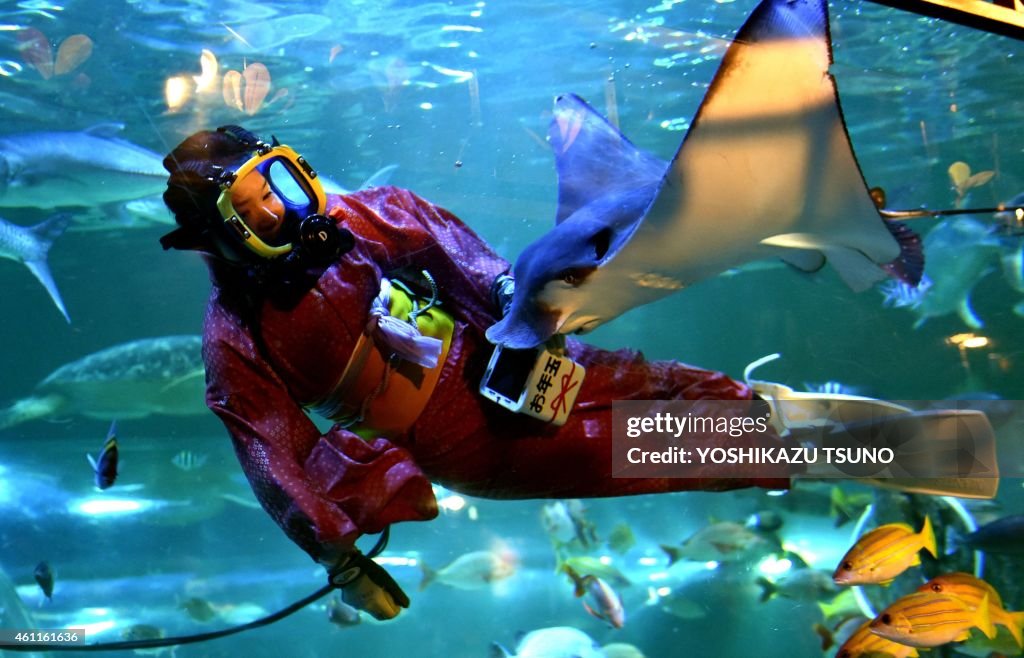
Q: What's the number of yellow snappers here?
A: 4